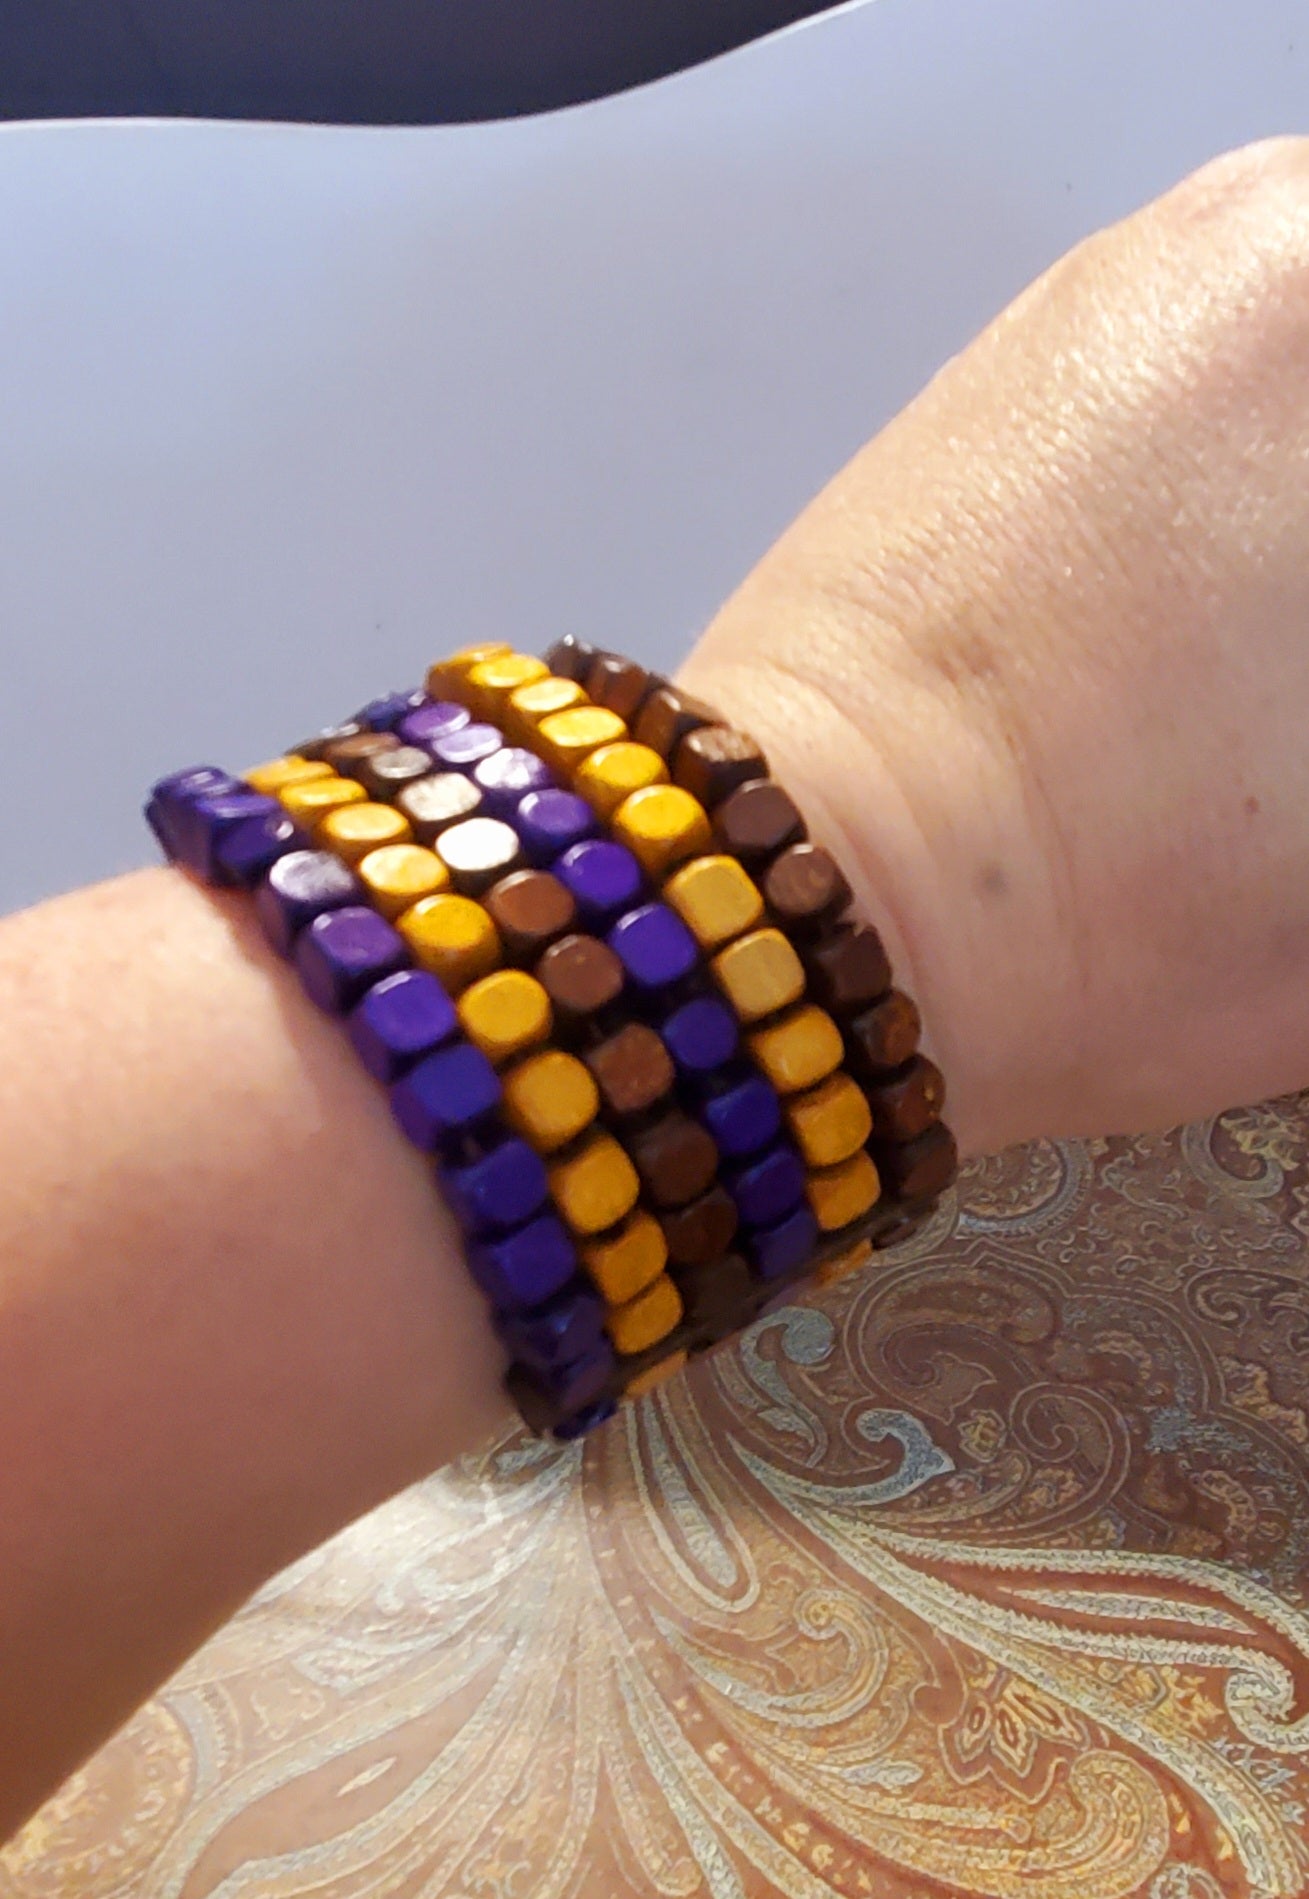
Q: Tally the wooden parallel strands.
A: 6